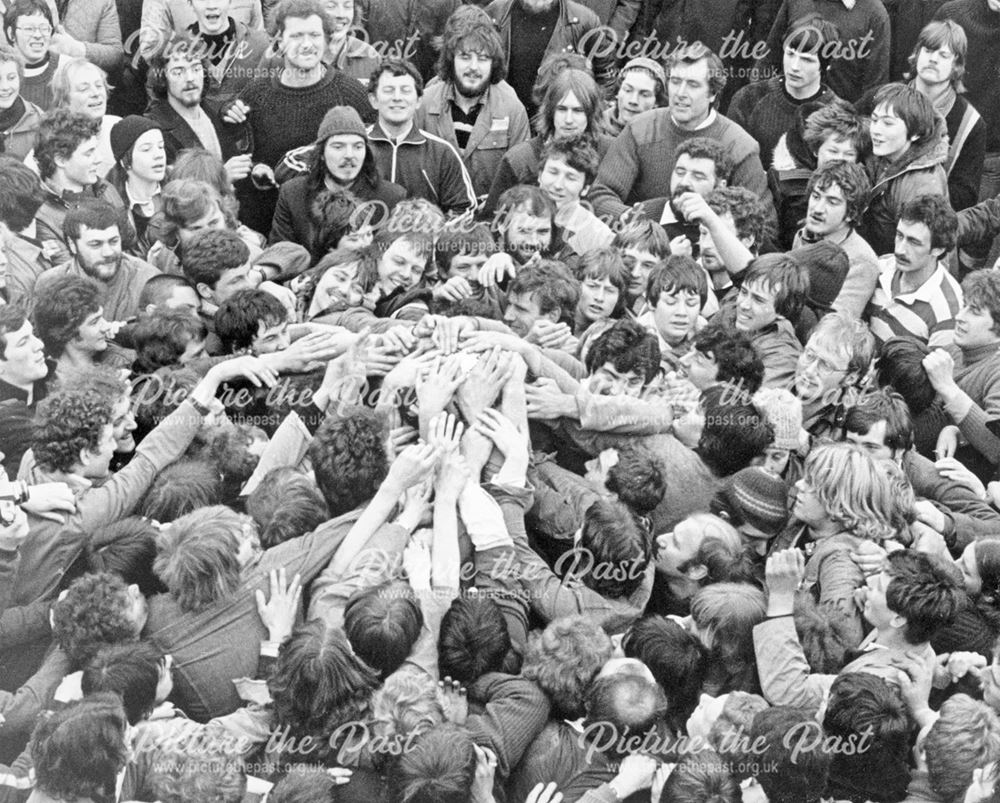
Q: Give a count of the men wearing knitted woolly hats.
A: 6